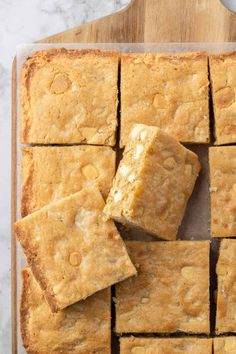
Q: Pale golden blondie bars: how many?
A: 12